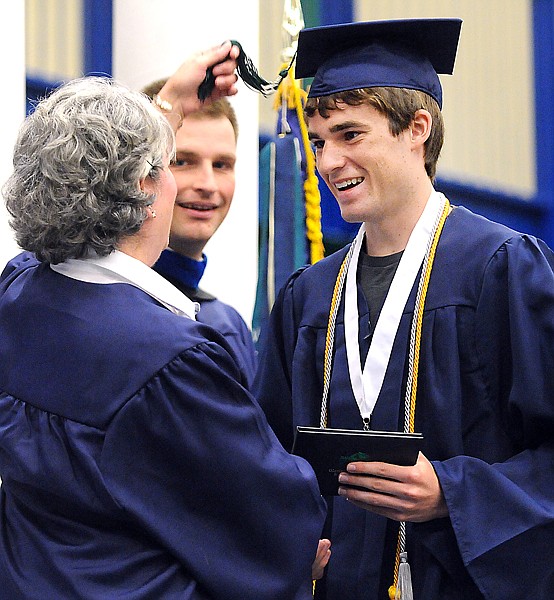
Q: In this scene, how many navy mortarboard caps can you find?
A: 1